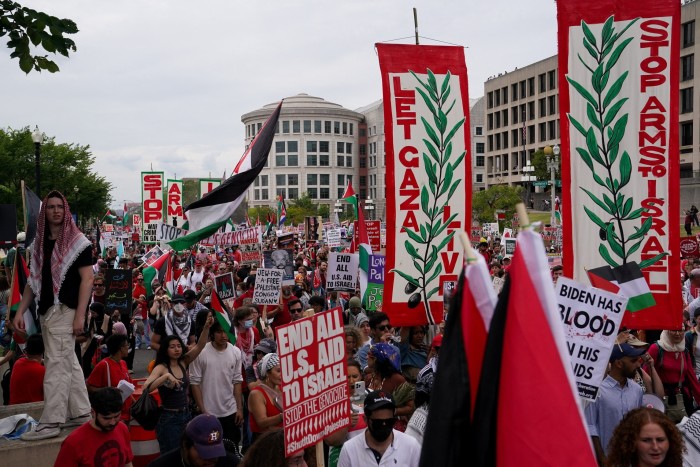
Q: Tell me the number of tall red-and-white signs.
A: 2